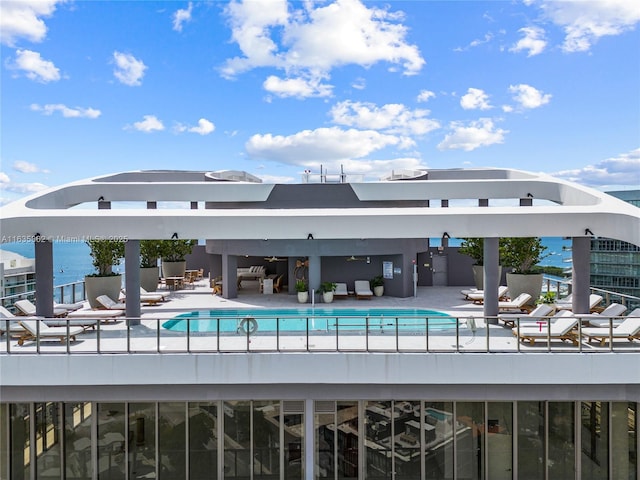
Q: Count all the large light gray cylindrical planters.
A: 5